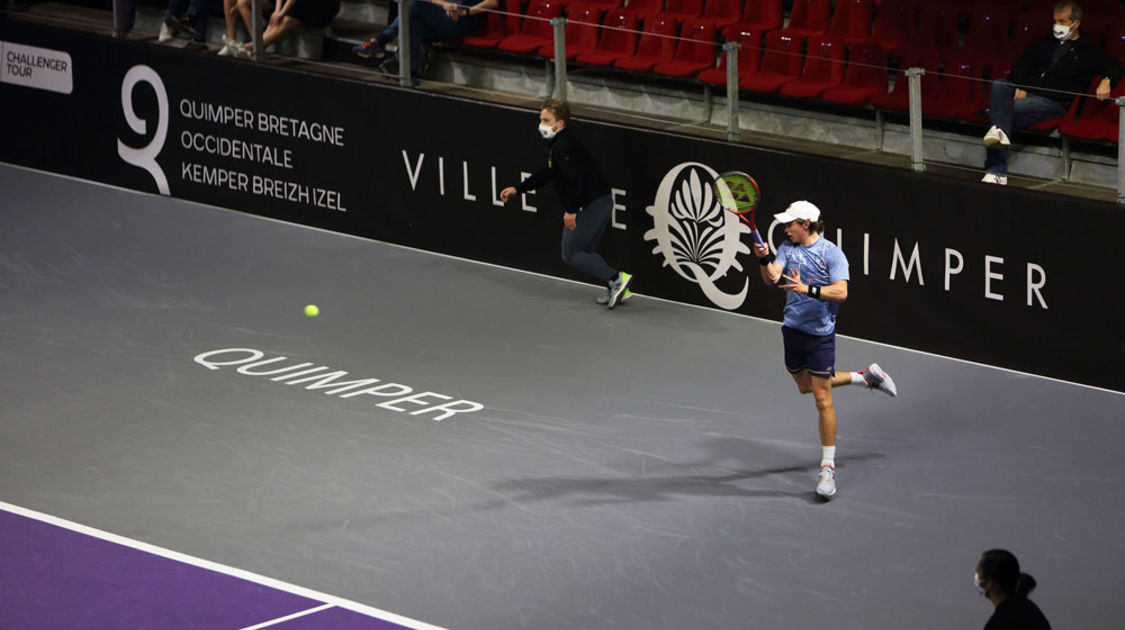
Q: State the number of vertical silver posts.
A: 7